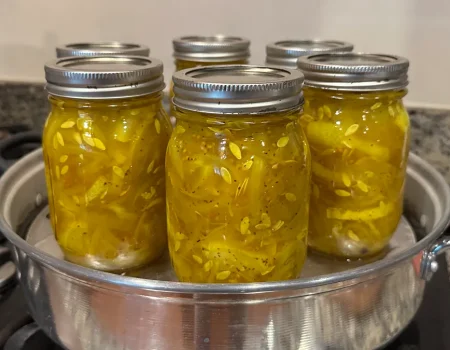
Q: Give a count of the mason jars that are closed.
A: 6